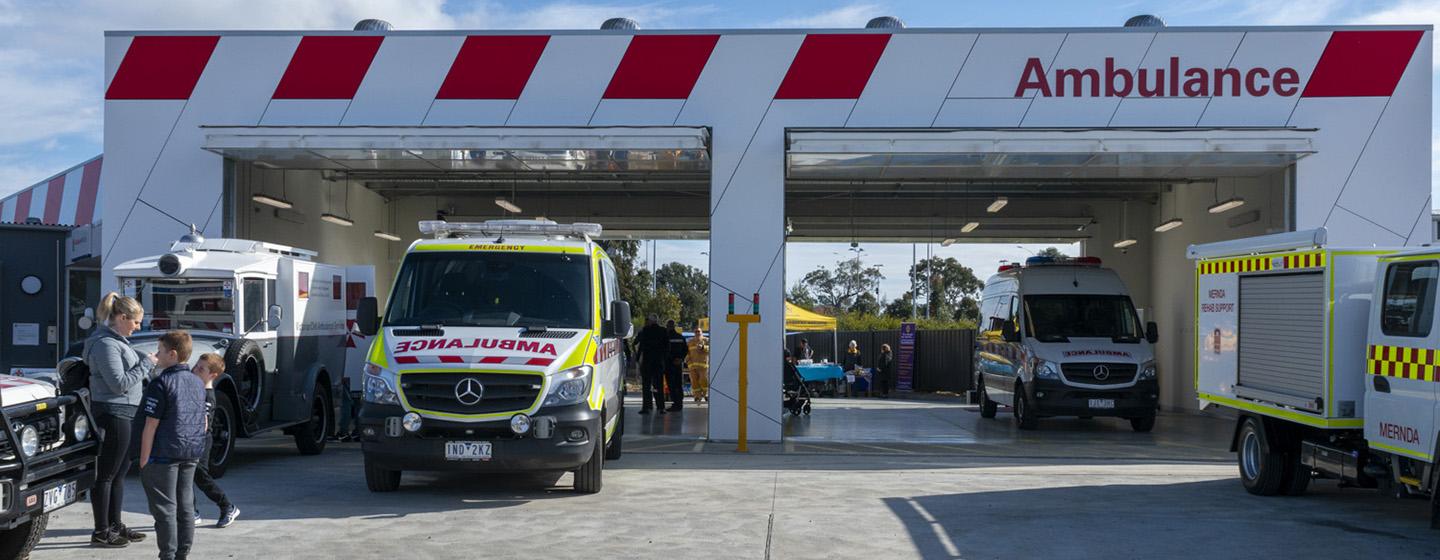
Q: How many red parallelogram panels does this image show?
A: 6